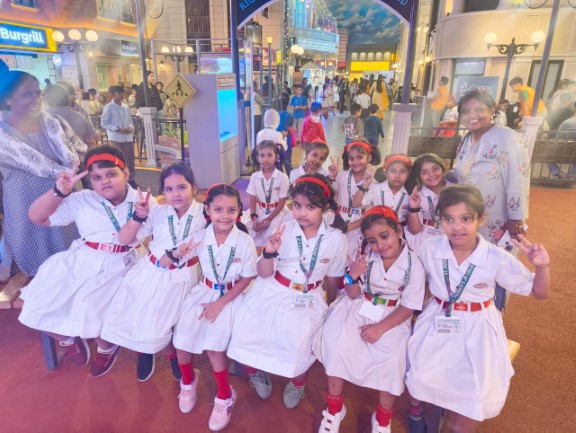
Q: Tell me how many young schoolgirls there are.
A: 11